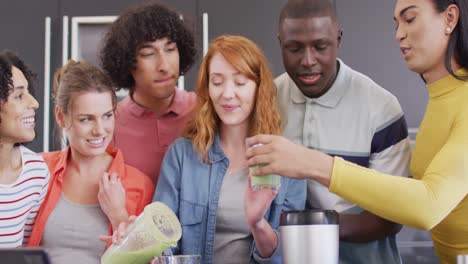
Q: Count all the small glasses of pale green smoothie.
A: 1